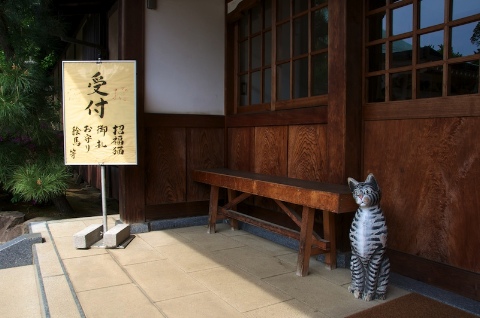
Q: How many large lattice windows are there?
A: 2